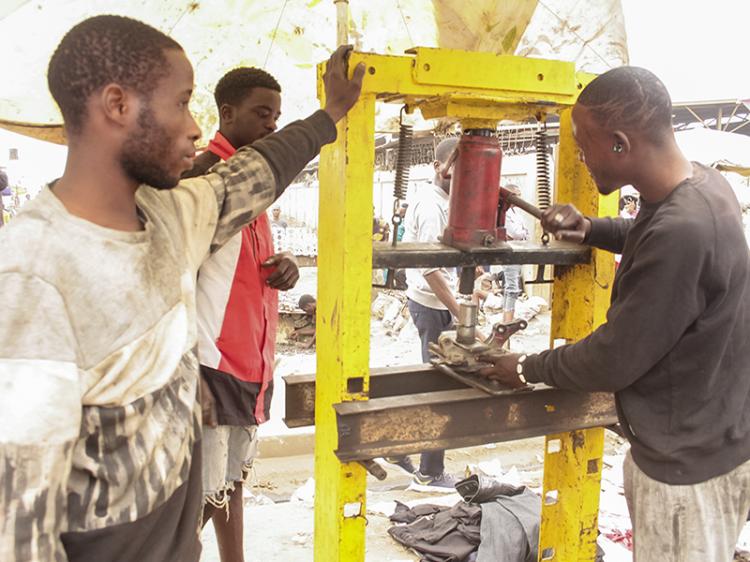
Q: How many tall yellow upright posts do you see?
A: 2